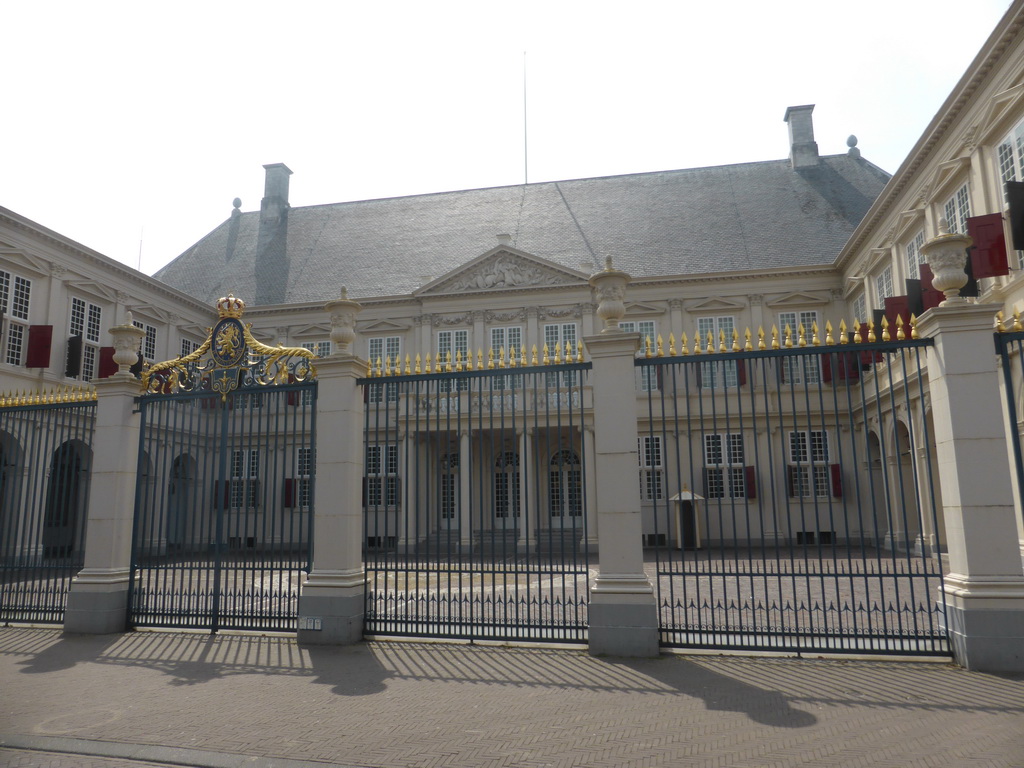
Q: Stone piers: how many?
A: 4